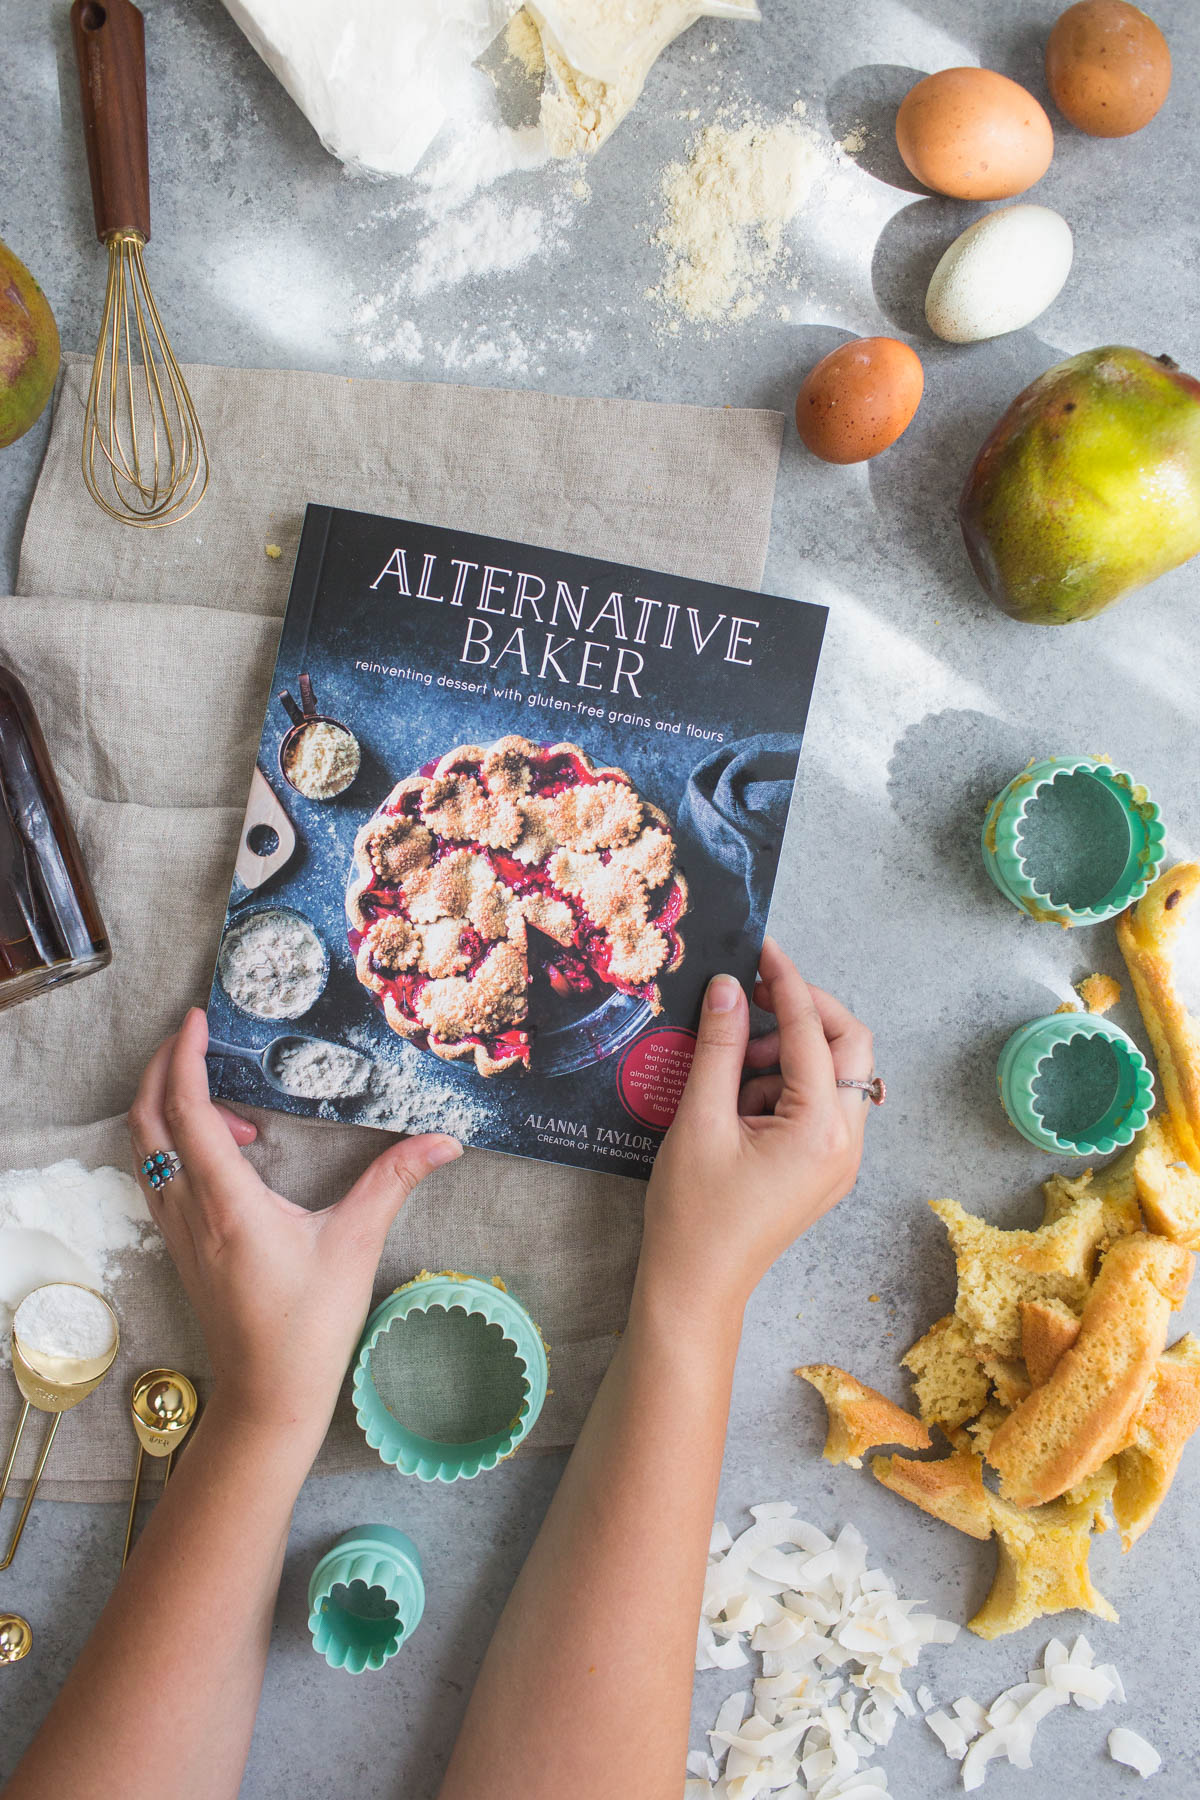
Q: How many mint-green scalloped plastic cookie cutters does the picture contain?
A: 4